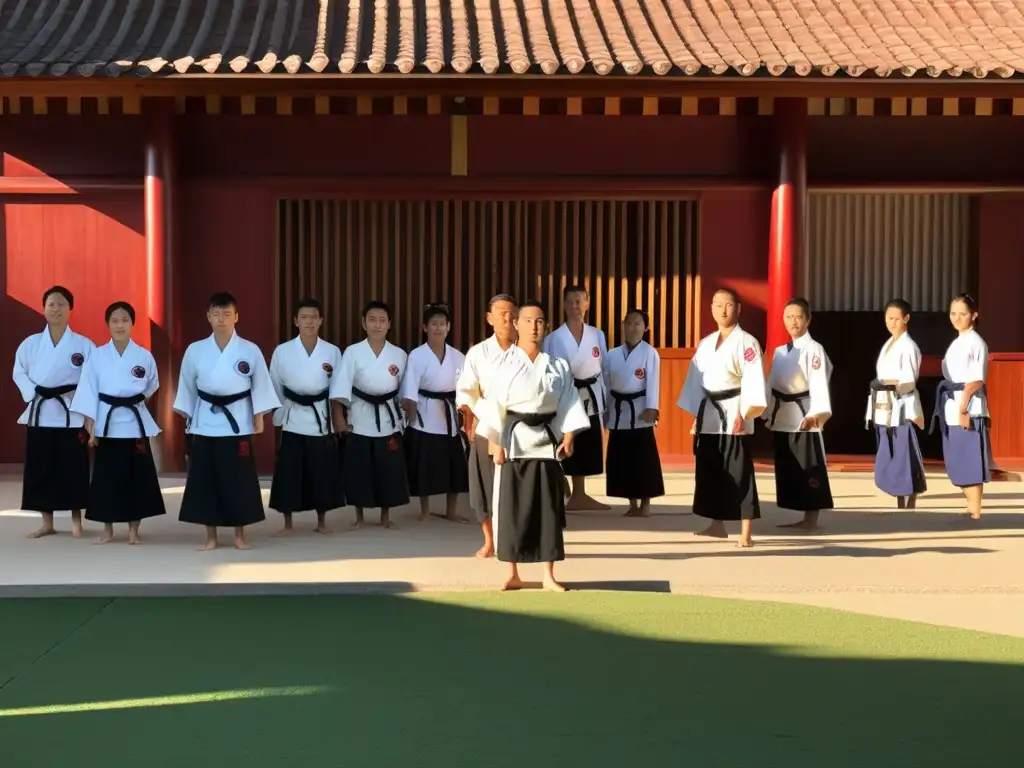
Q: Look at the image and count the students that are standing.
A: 14